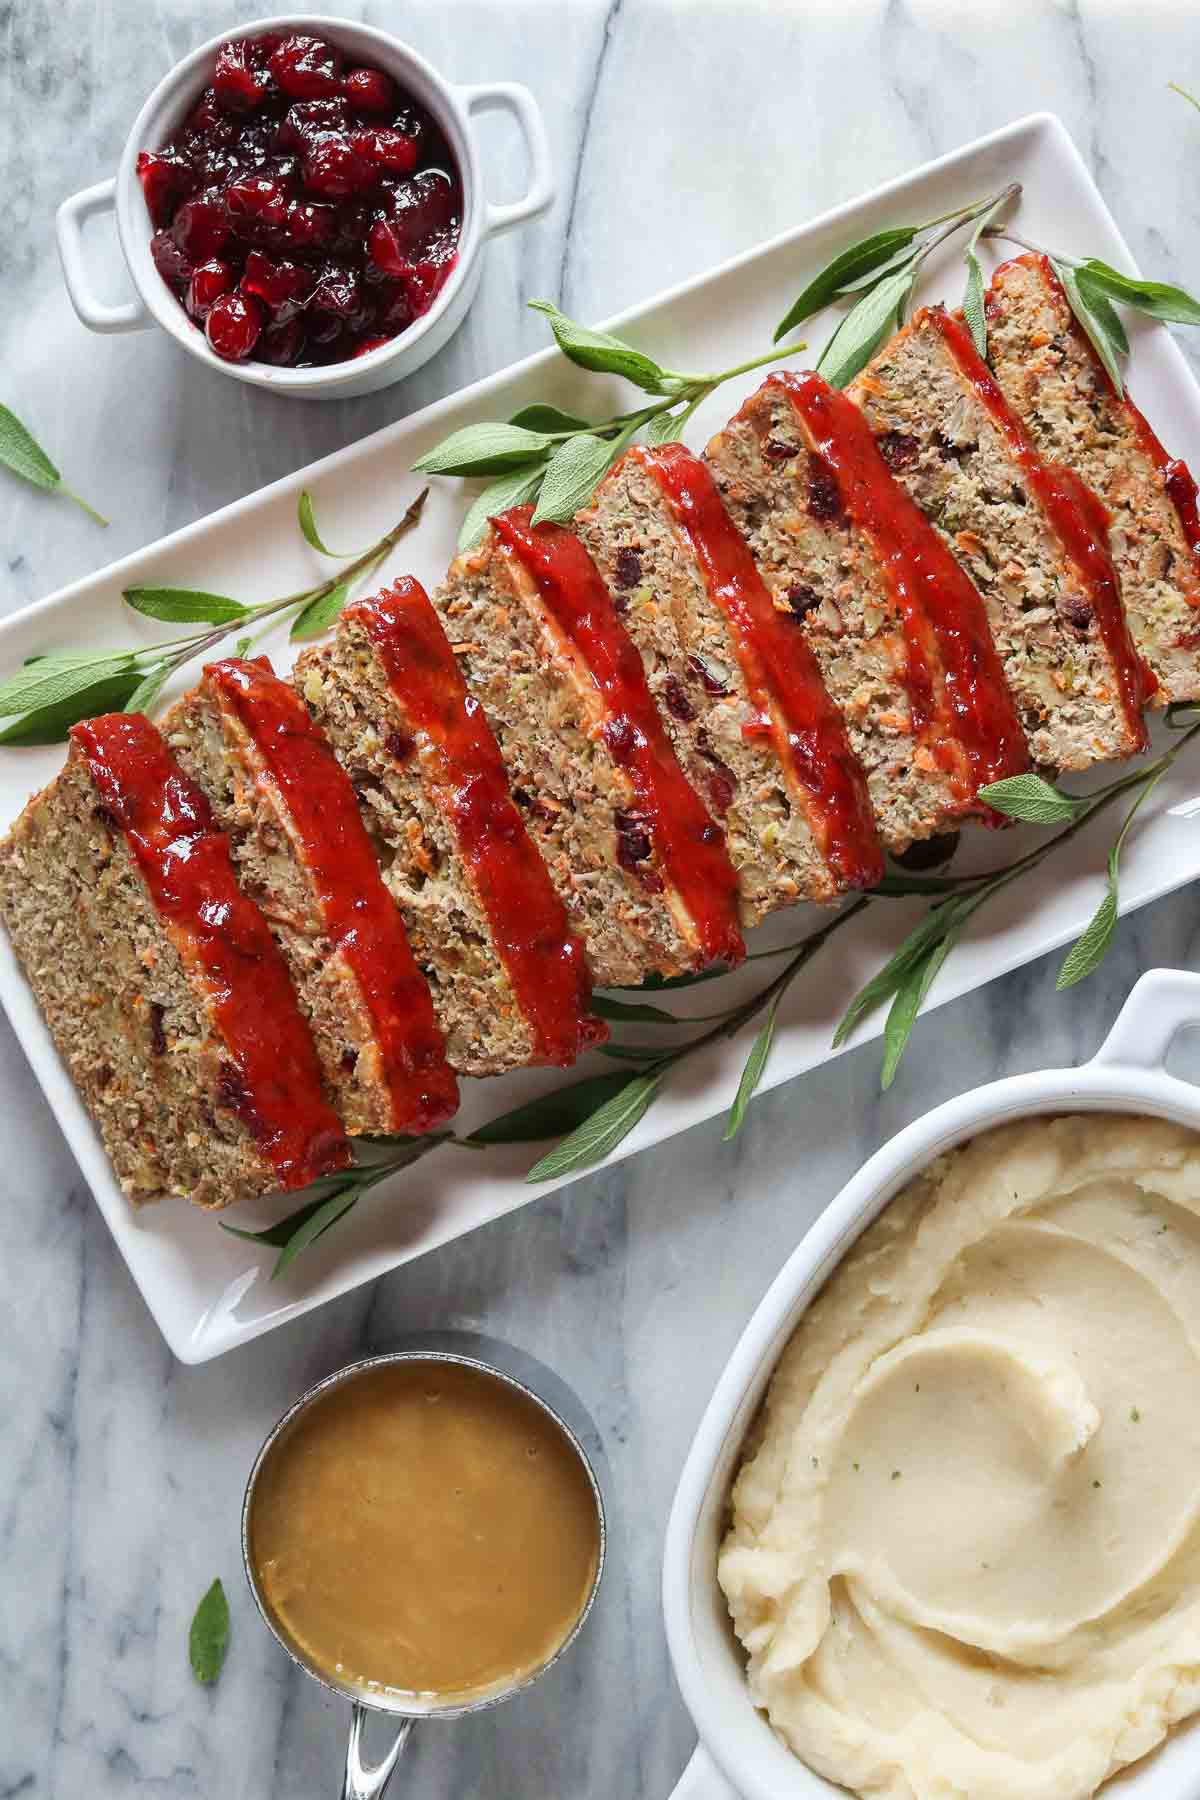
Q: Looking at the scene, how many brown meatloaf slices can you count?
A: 8